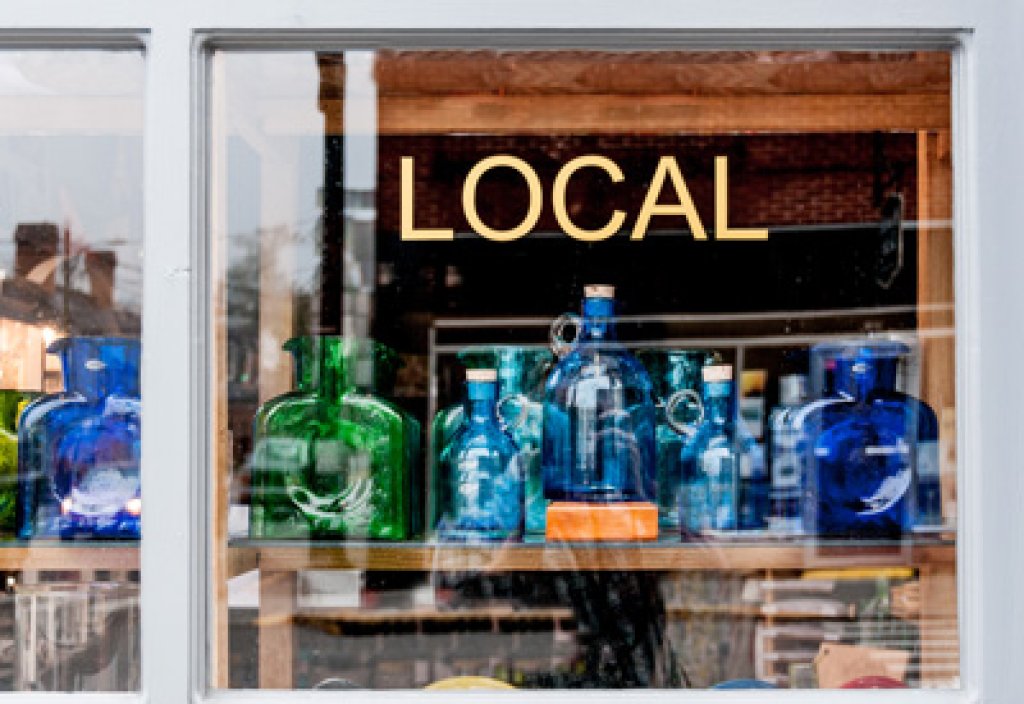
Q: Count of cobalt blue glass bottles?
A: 2